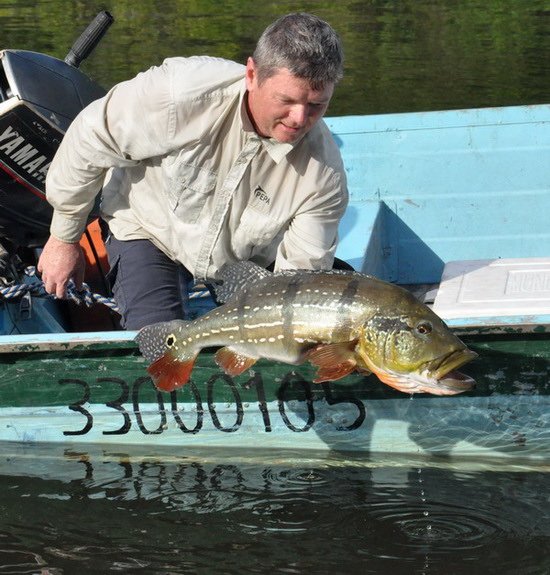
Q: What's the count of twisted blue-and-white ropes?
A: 1